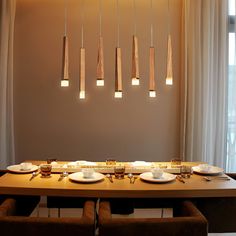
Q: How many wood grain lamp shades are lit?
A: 7